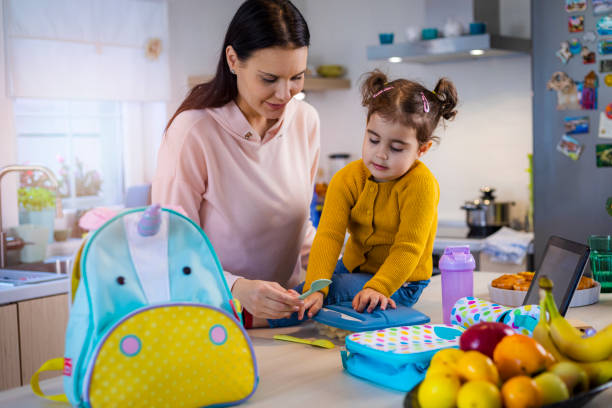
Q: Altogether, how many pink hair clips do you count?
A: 2